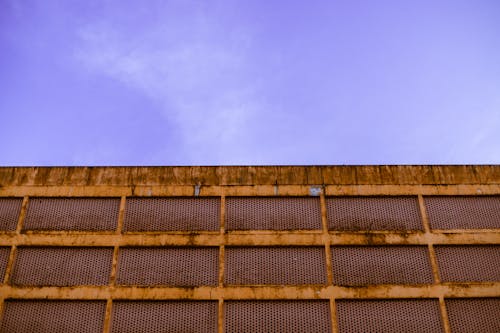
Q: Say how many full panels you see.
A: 8